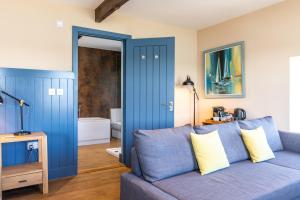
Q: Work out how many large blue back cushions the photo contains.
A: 3